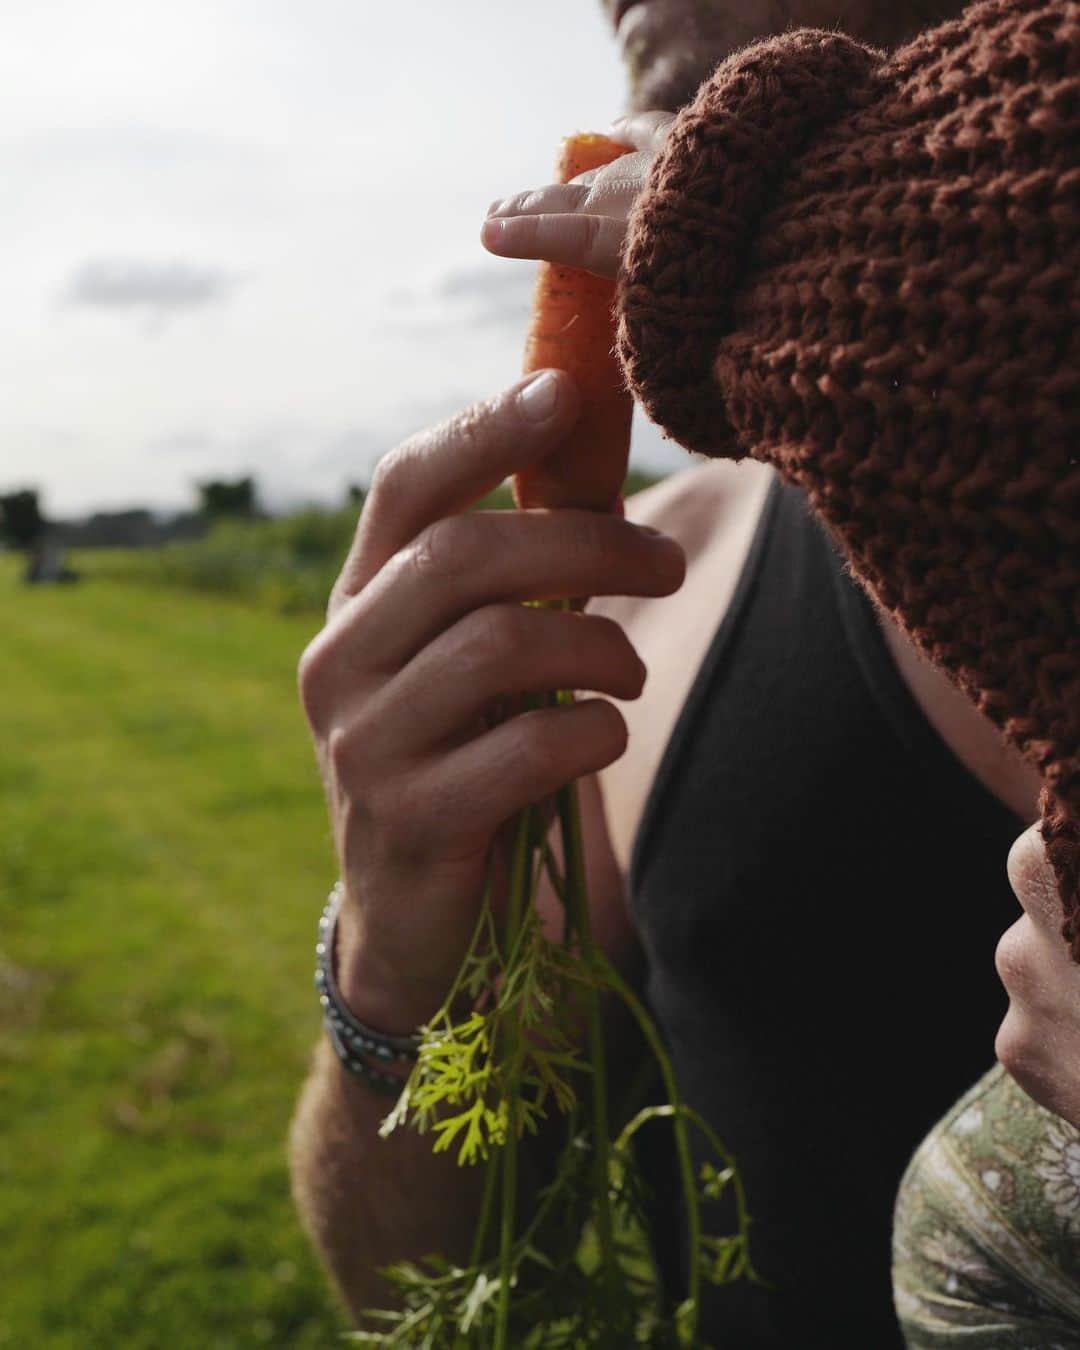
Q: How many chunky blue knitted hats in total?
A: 0